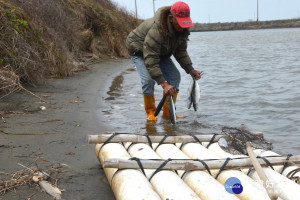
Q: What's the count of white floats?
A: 6